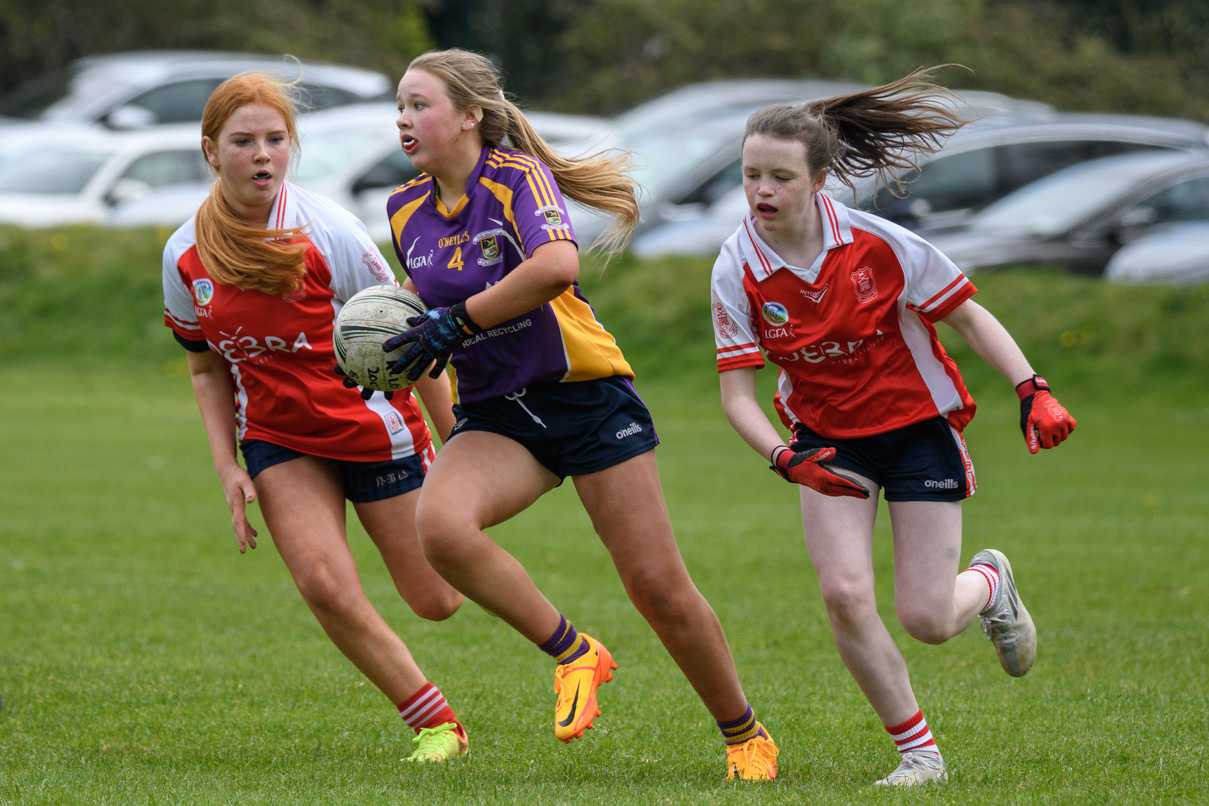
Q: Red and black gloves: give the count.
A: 2